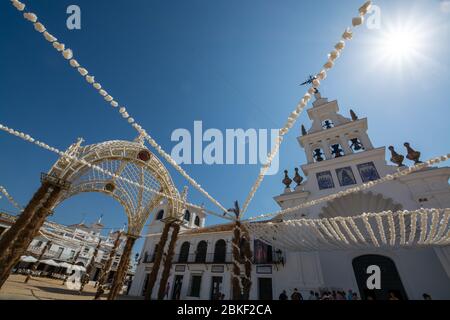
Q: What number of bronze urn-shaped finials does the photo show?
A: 4